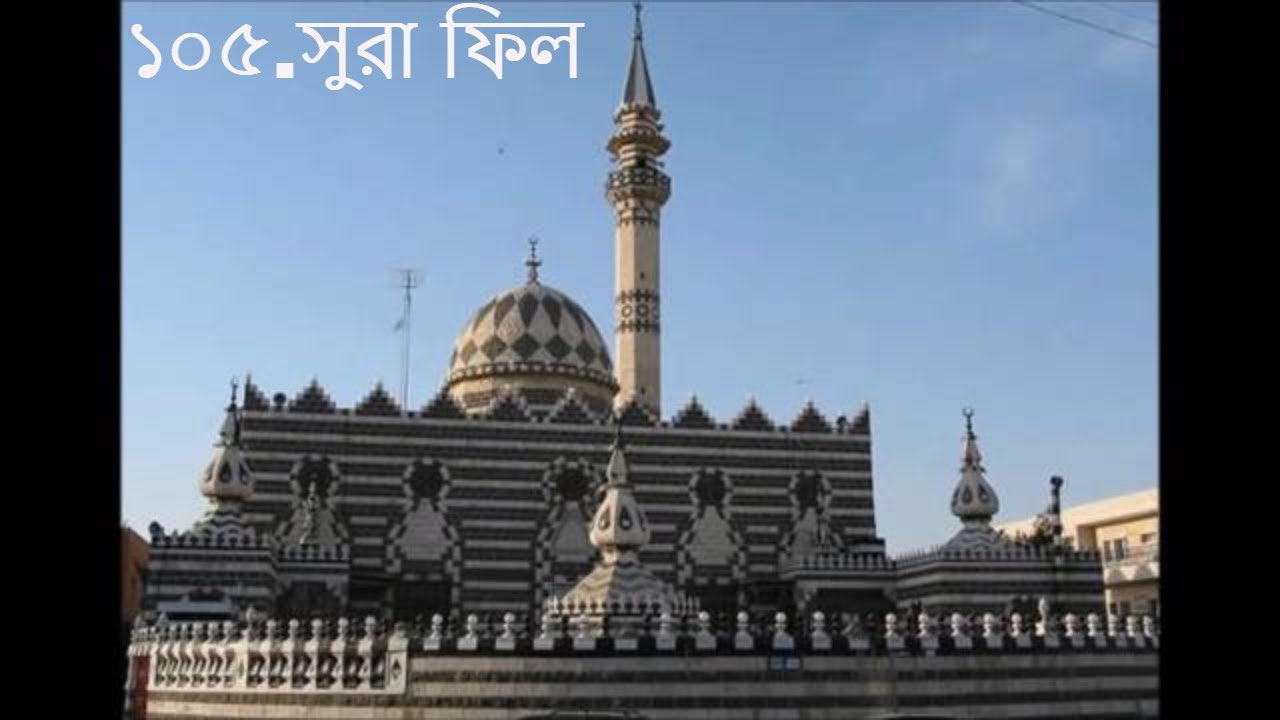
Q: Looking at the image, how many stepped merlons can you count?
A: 11